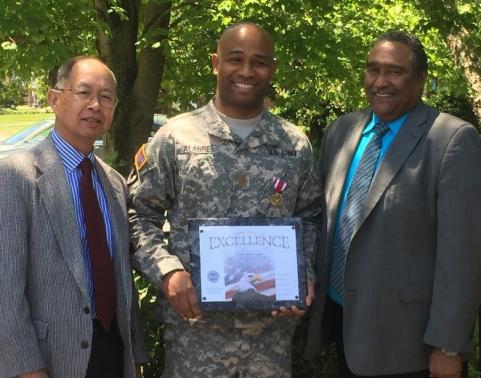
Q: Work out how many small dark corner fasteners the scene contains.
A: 4